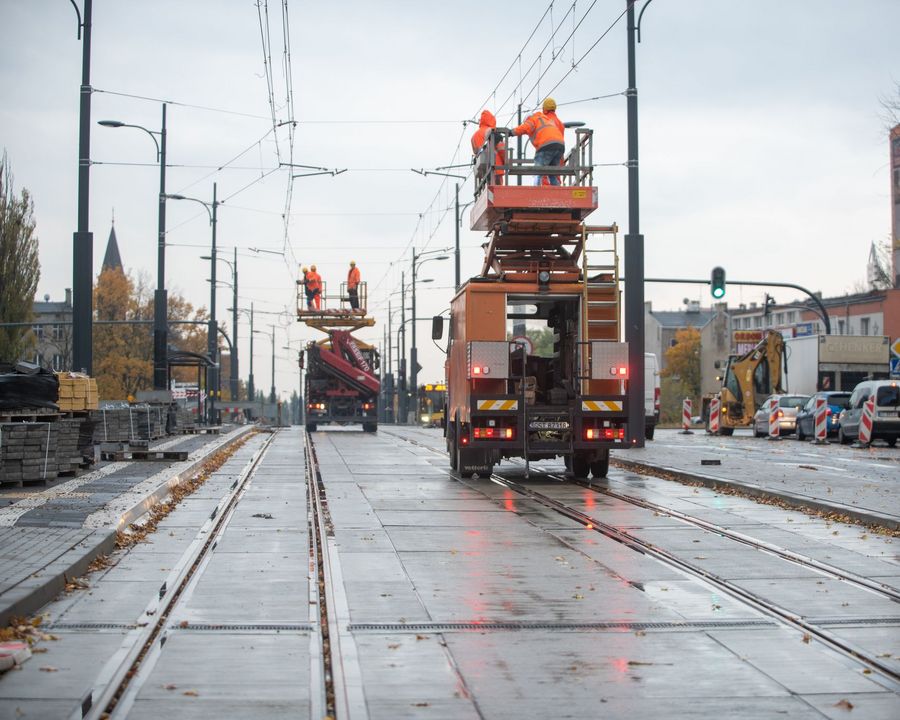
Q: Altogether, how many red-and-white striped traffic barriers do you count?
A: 5